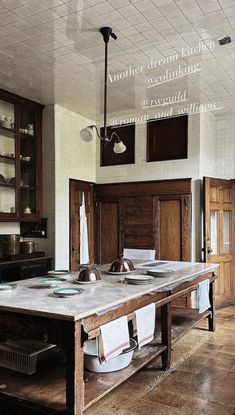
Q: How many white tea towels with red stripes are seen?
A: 2